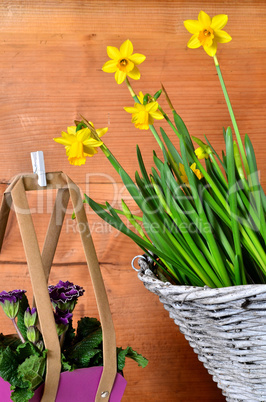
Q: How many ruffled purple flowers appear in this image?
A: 3